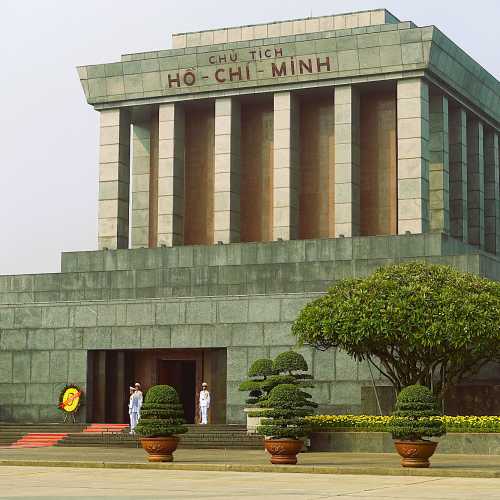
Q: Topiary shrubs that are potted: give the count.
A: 3